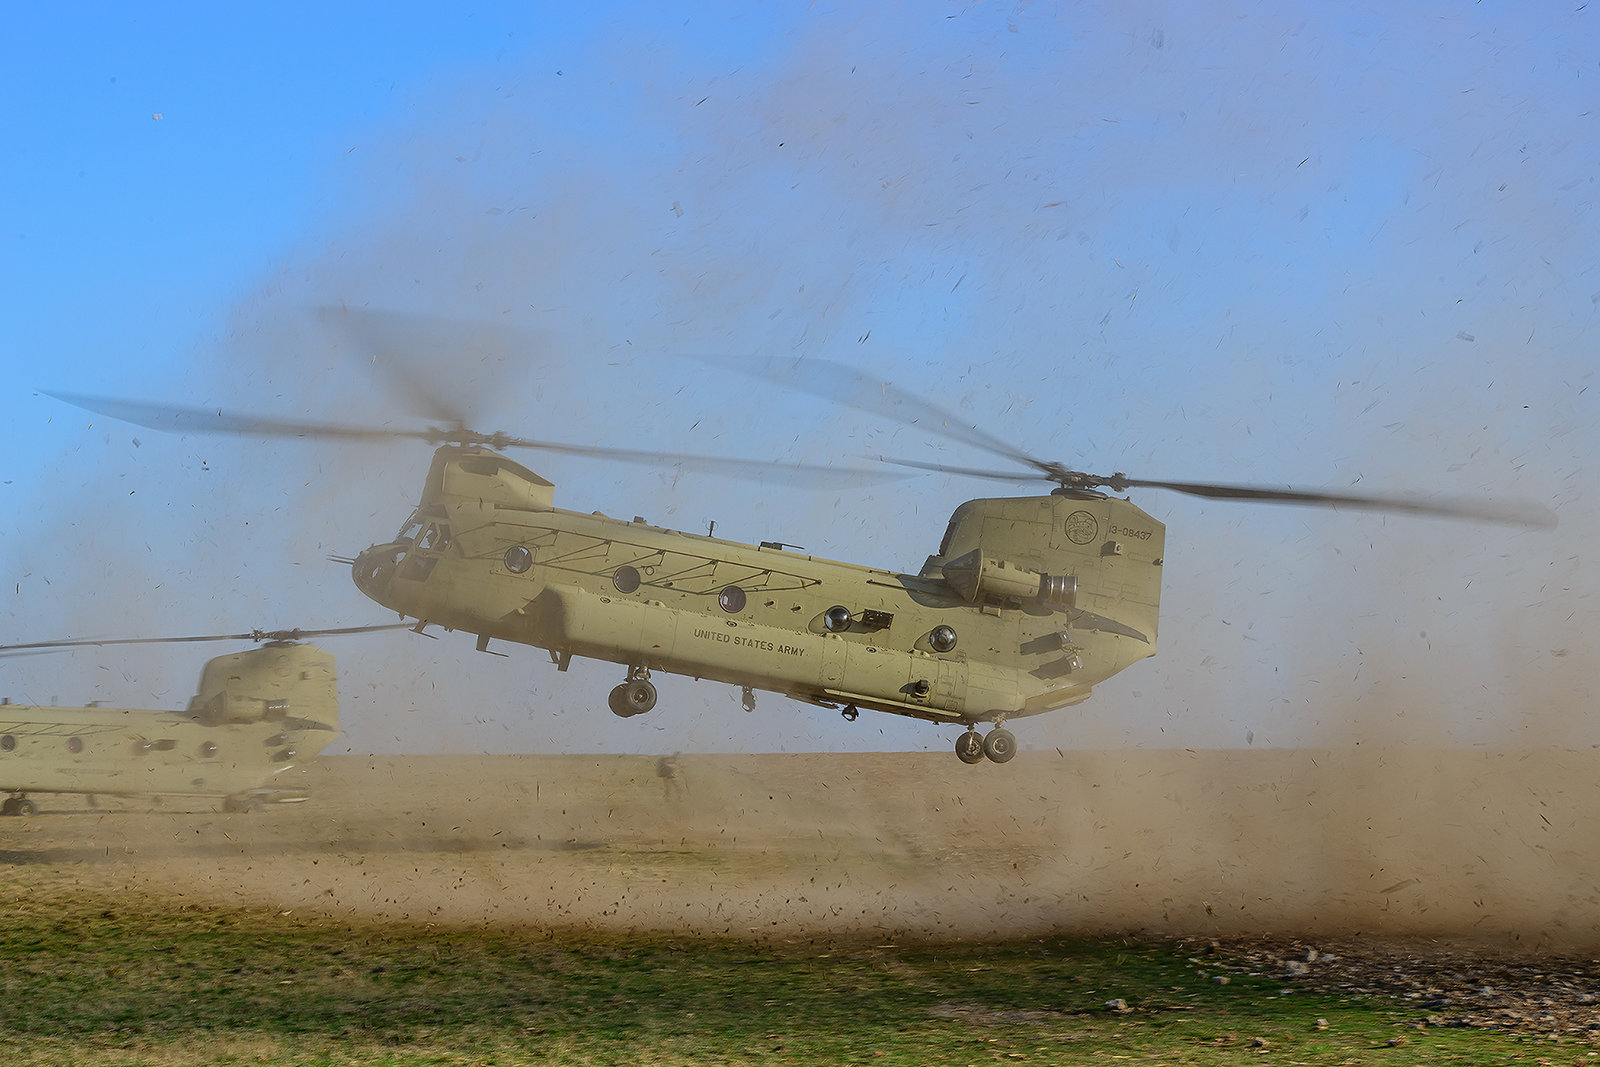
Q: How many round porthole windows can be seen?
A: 9